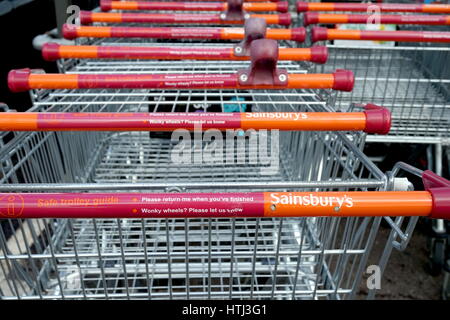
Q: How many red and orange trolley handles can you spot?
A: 10